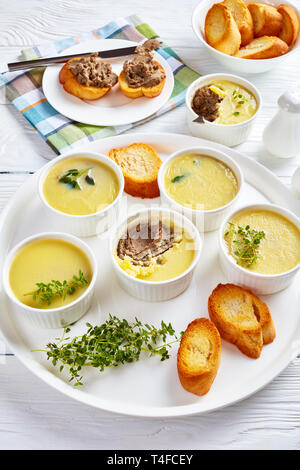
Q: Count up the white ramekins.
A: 6